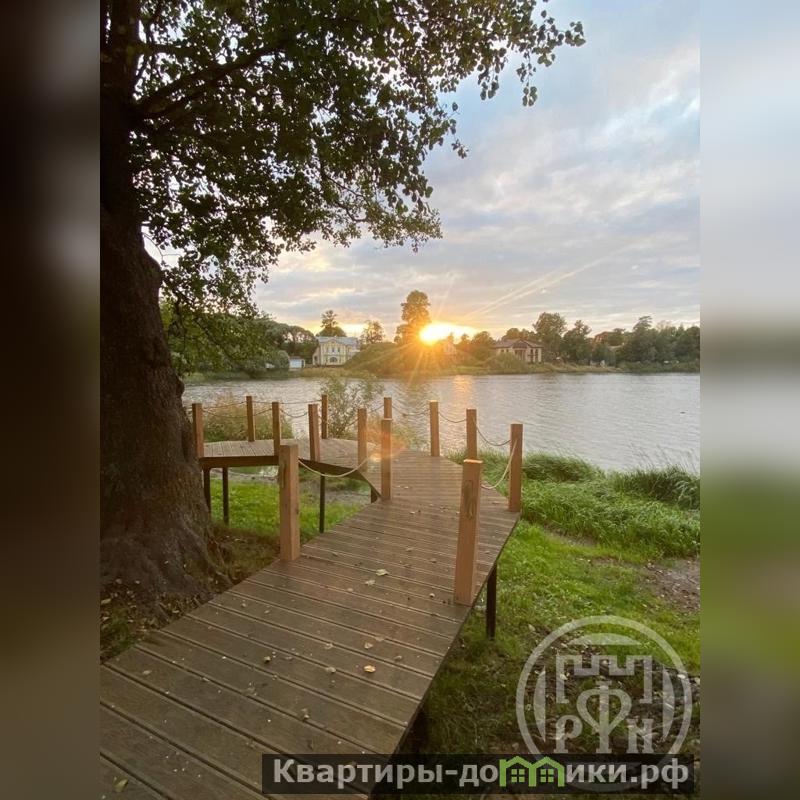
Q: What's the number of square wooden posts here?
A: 13